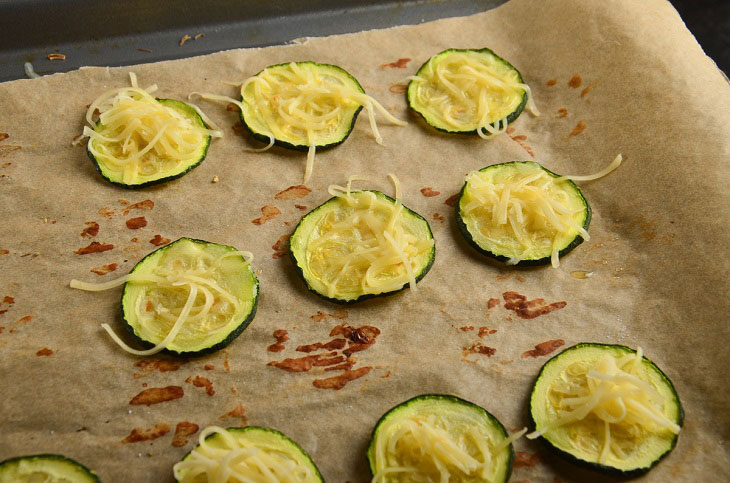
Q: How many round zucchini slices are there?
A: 10